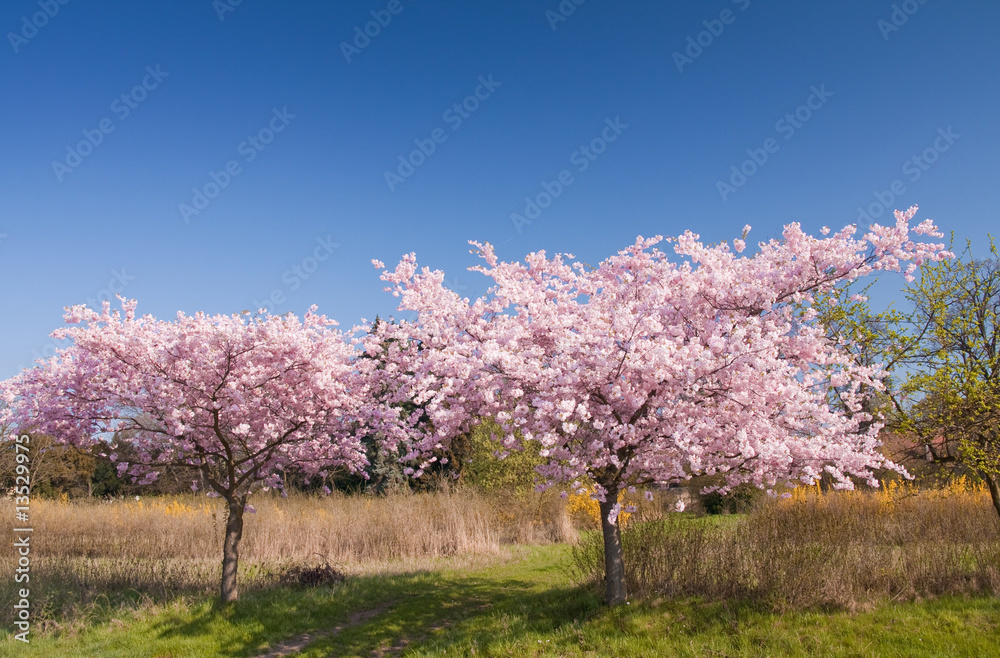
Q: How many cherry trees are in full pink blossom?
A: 2